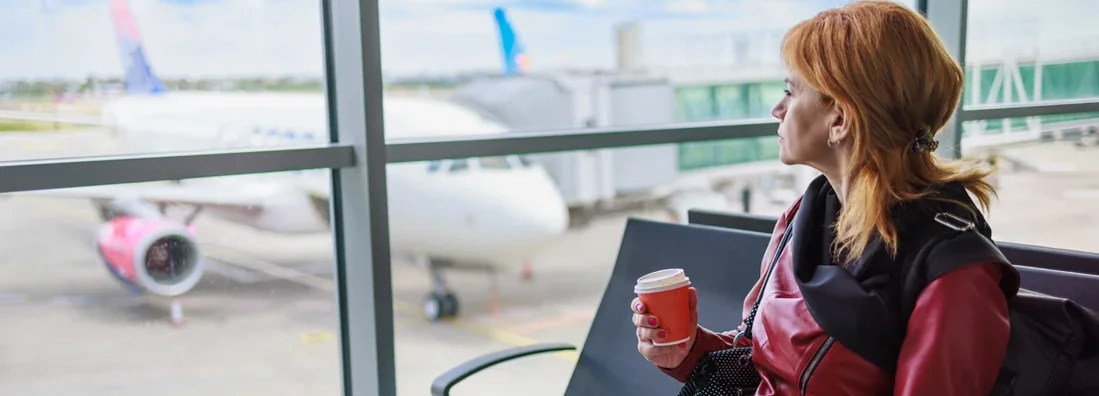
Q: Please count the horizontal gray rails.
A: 3